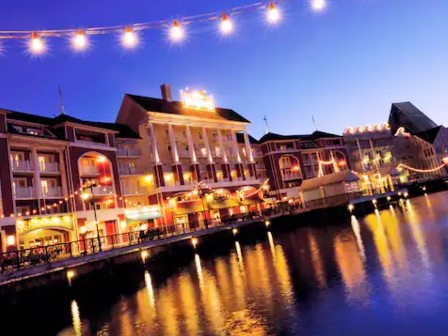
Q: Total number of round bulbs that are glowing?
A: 7